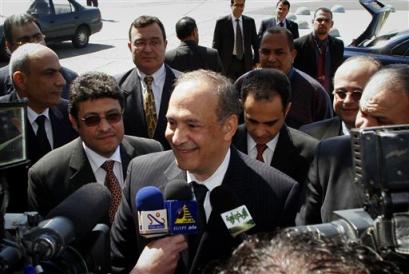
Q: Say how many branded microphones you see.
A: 3